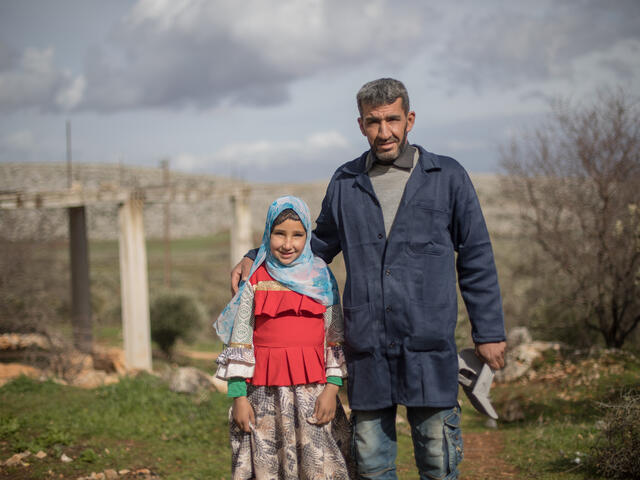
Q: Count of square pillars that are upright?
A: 3